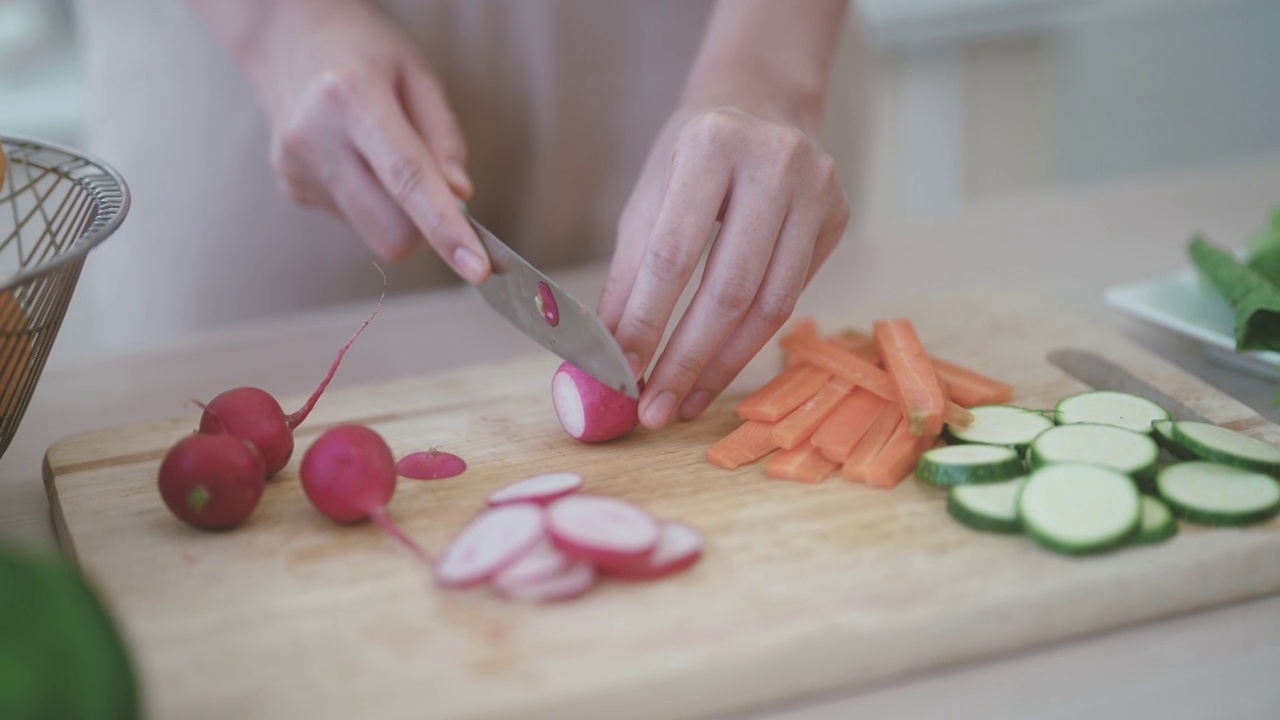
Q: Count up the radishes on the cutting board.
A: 4